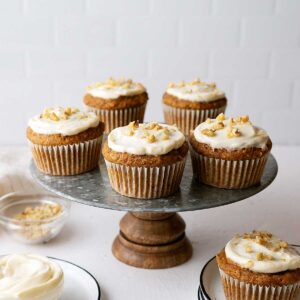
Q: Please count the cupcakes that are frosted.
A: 6